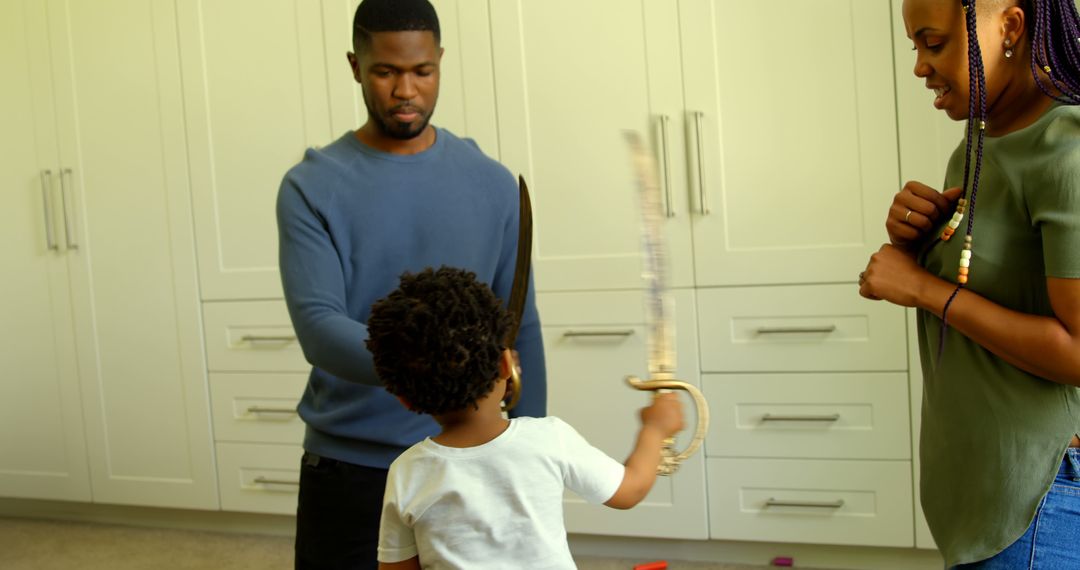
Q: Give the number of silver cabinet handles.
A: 11